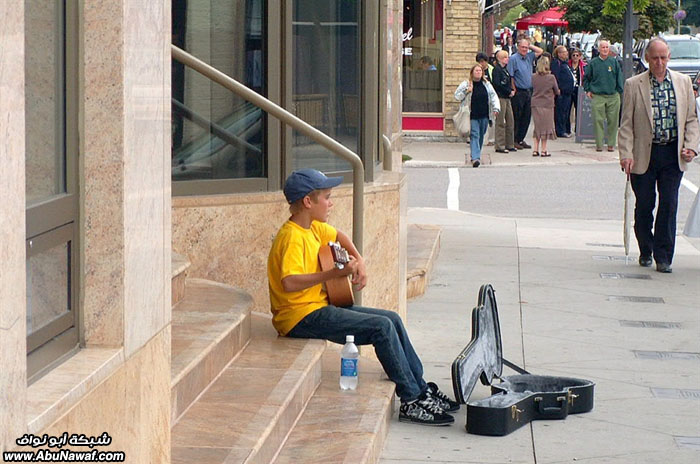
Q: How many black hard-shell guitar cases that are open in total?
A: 1